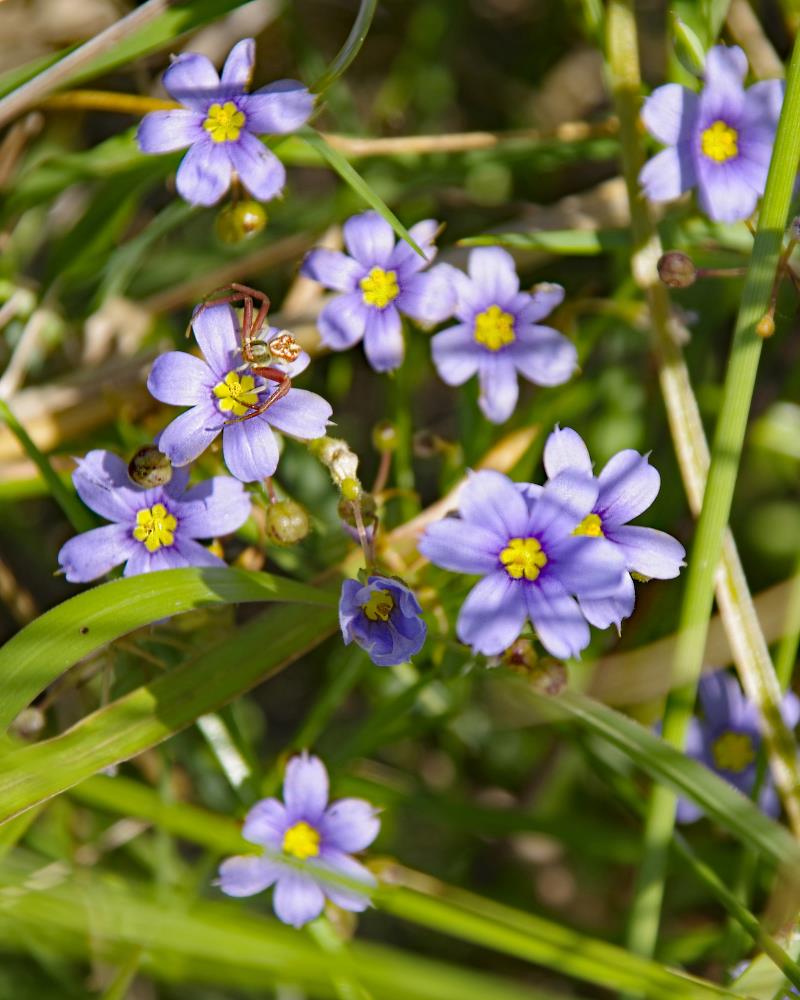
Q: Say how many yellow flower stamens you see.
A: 11